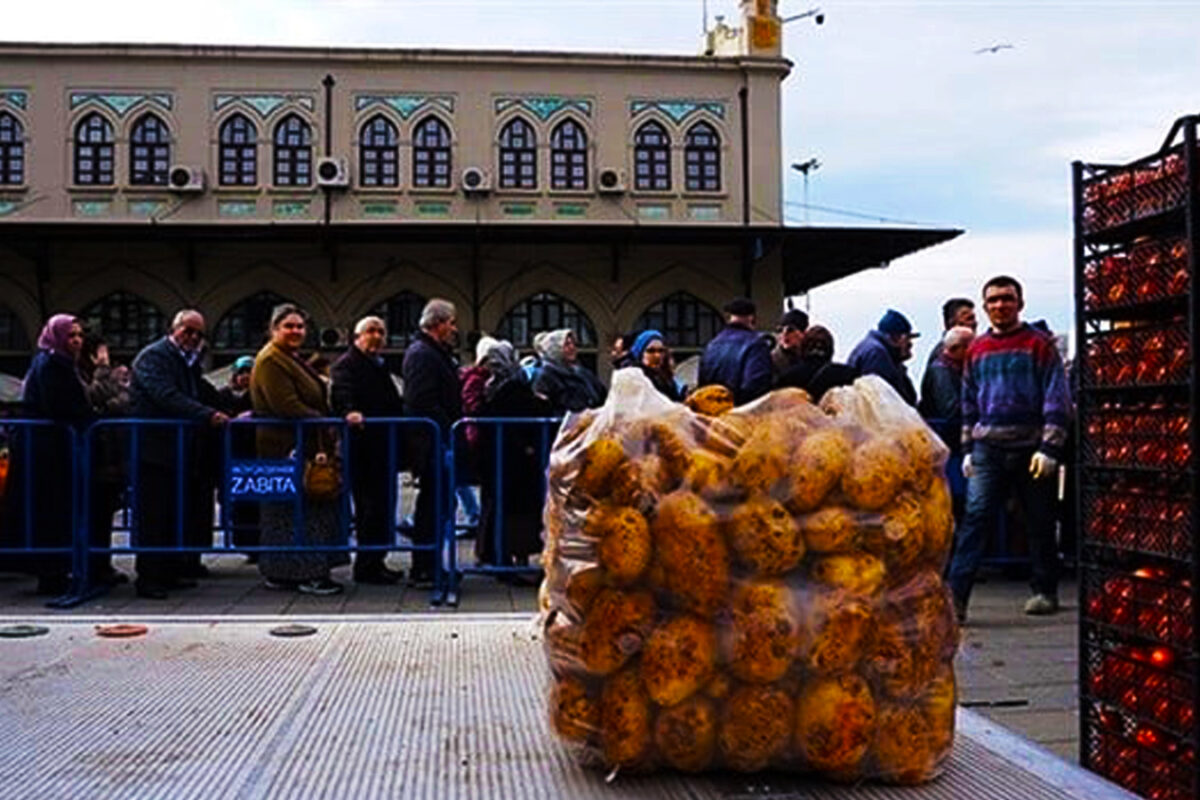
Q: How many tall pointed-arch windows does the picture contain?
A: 11